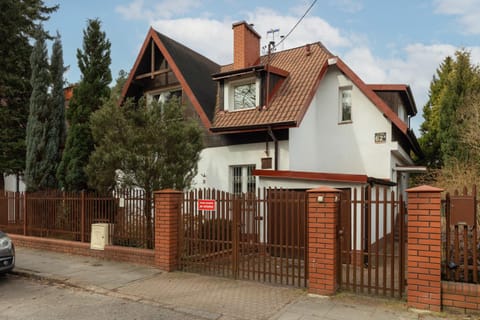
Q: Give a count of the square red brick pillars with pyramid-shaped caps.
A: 3